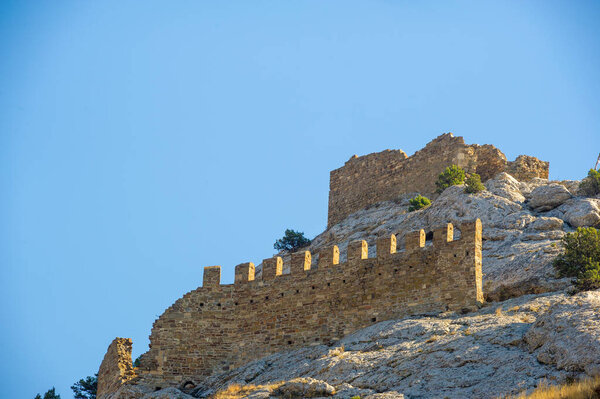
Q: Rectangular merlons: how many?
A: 10